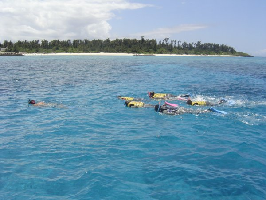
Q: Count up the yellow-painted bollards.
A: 0